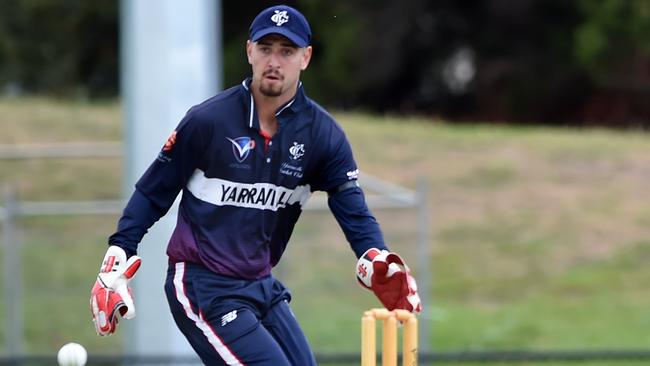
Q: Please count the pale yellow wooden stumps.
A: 3